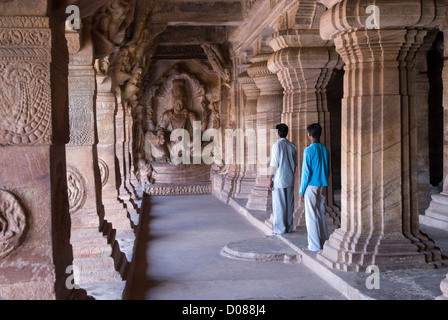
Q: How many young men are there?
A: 2